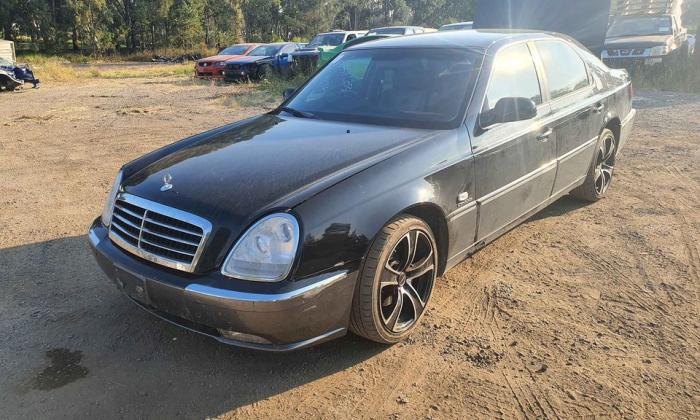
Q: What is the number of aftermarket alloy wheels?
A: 2